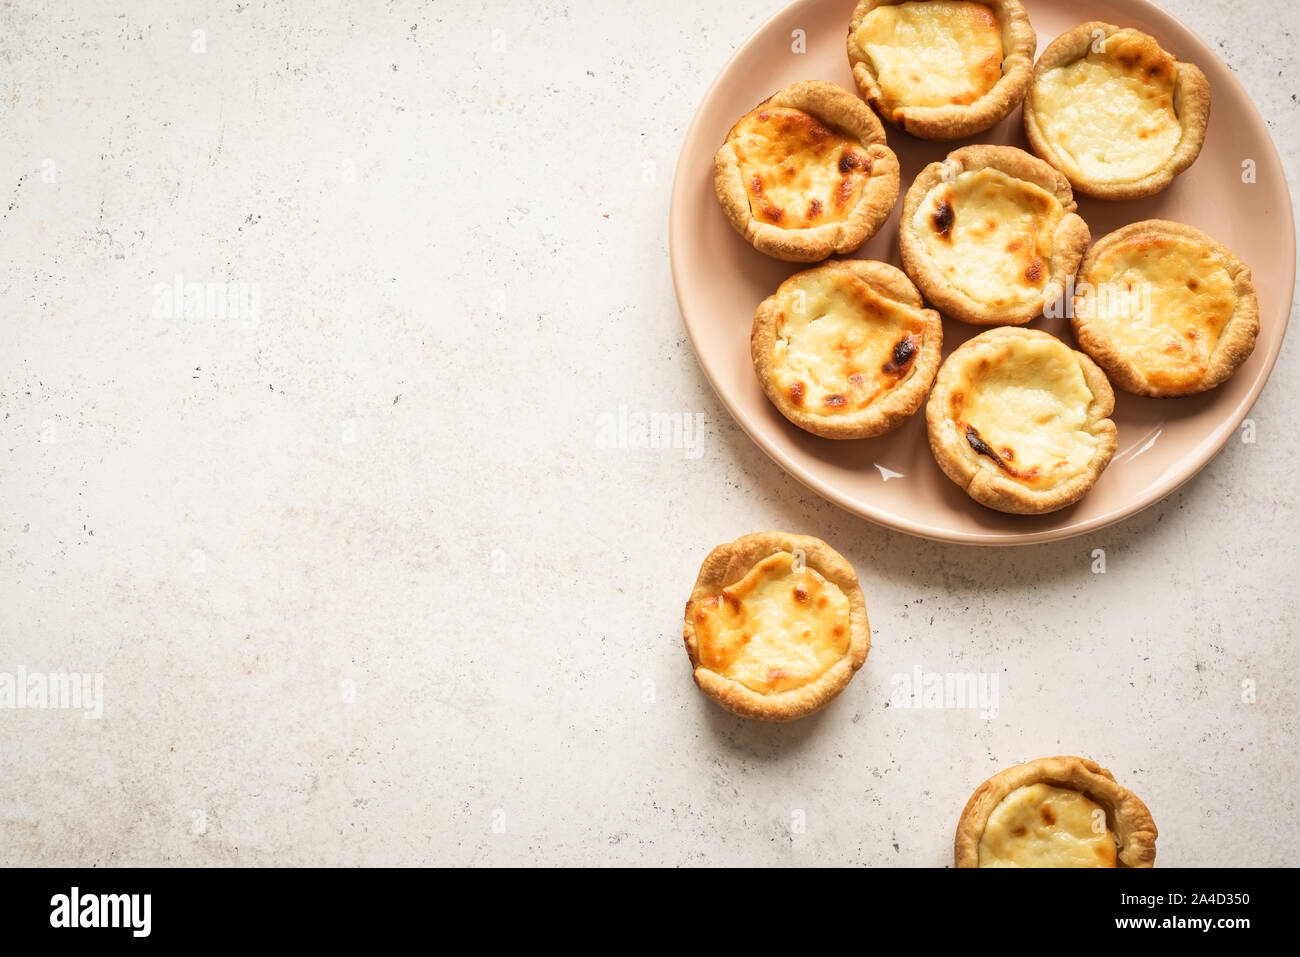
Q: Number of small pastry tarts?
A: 9